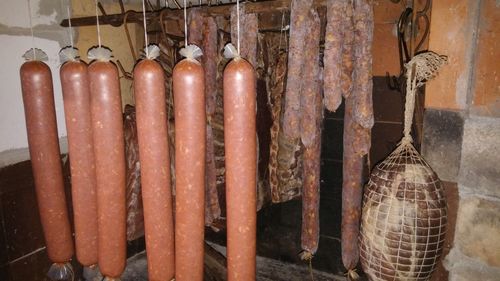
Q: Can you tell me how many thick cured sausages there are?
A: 6